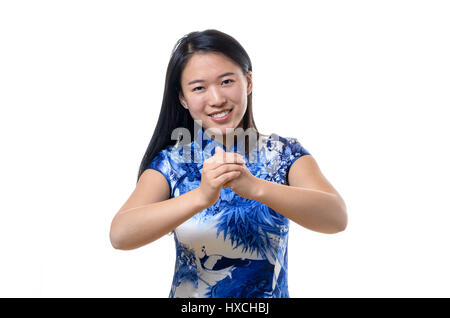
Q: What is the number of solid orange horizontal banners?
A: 0